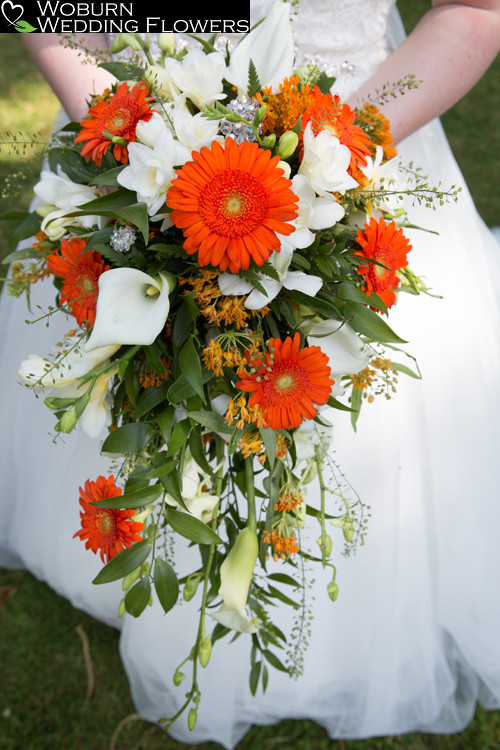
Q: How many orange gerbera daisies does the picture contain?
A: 7